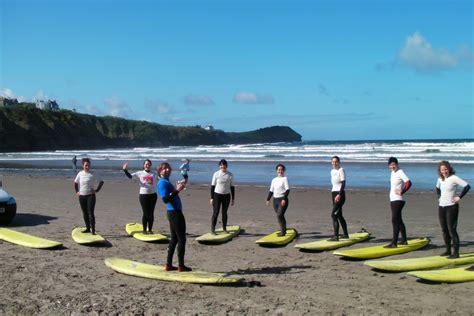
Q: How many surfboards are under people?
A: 8